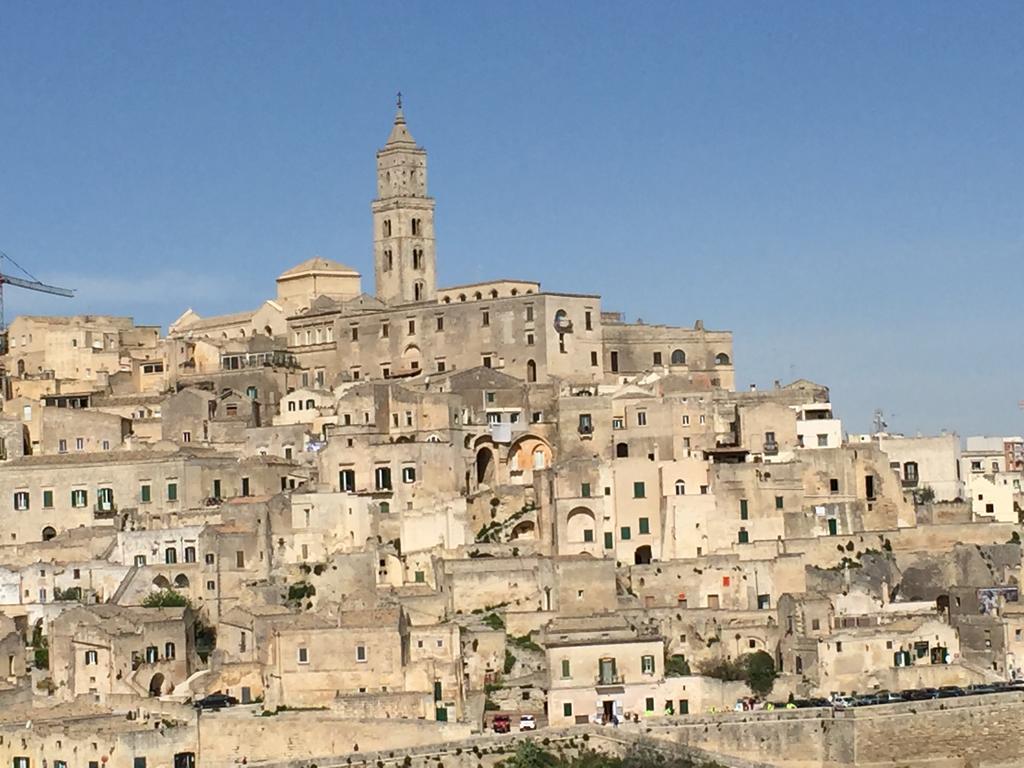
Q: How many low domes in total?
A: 1